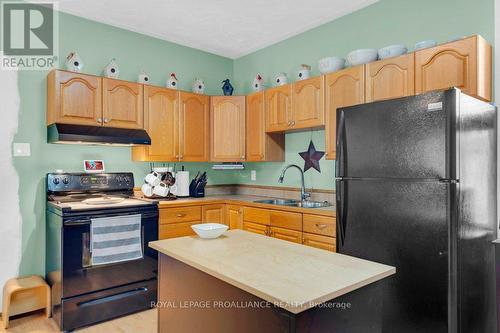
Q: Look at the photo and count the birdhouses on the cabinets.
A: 9